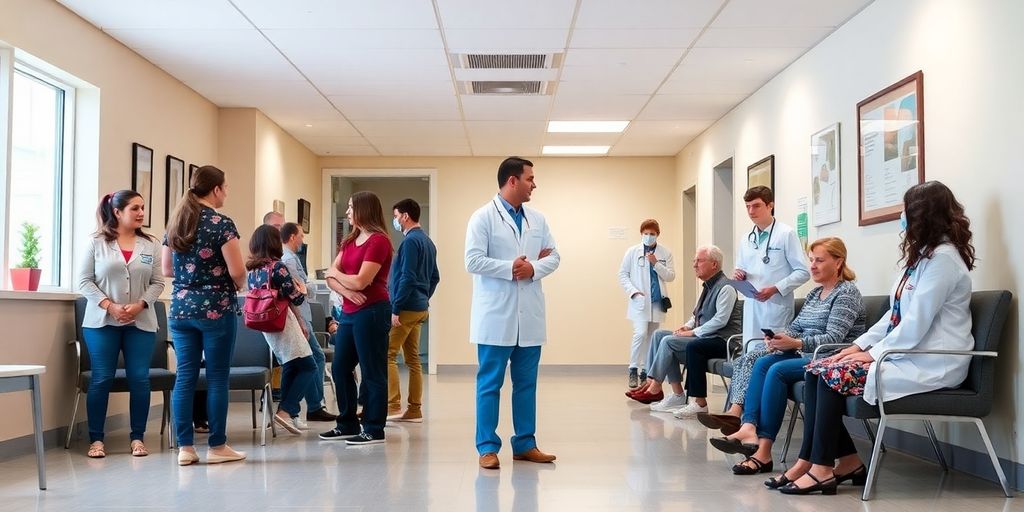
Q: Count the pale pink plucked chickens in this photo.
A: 0